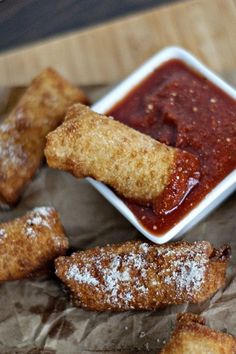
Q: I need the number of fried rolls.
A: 5